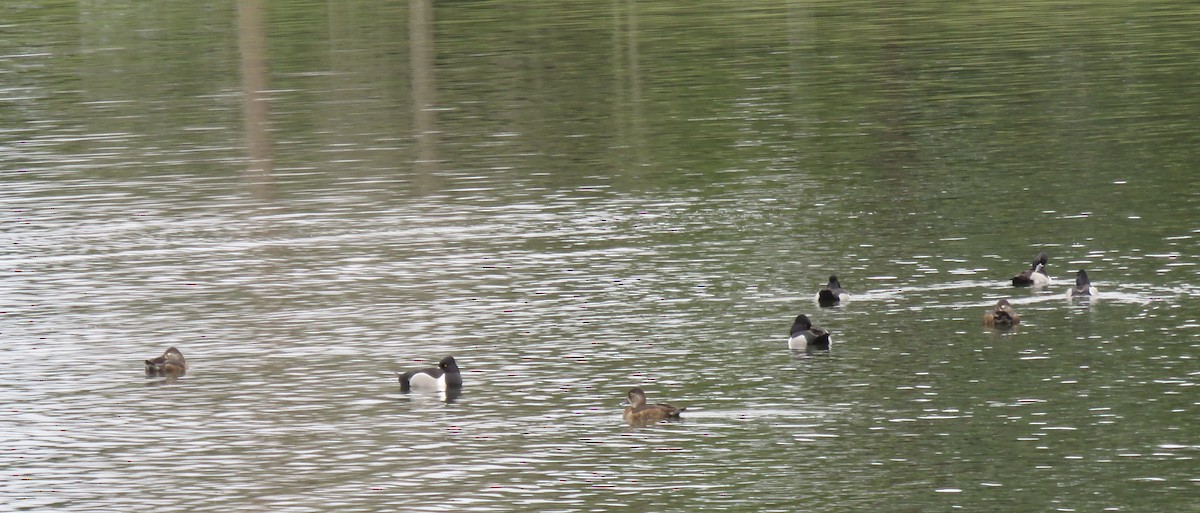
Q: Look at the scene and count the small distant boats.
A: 0